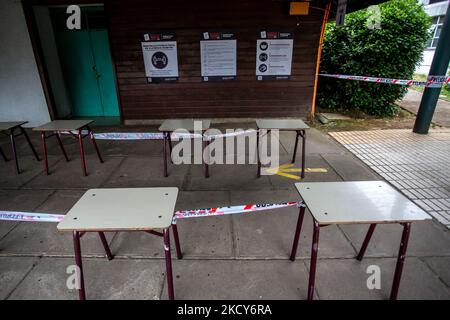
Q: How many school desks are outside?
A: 6